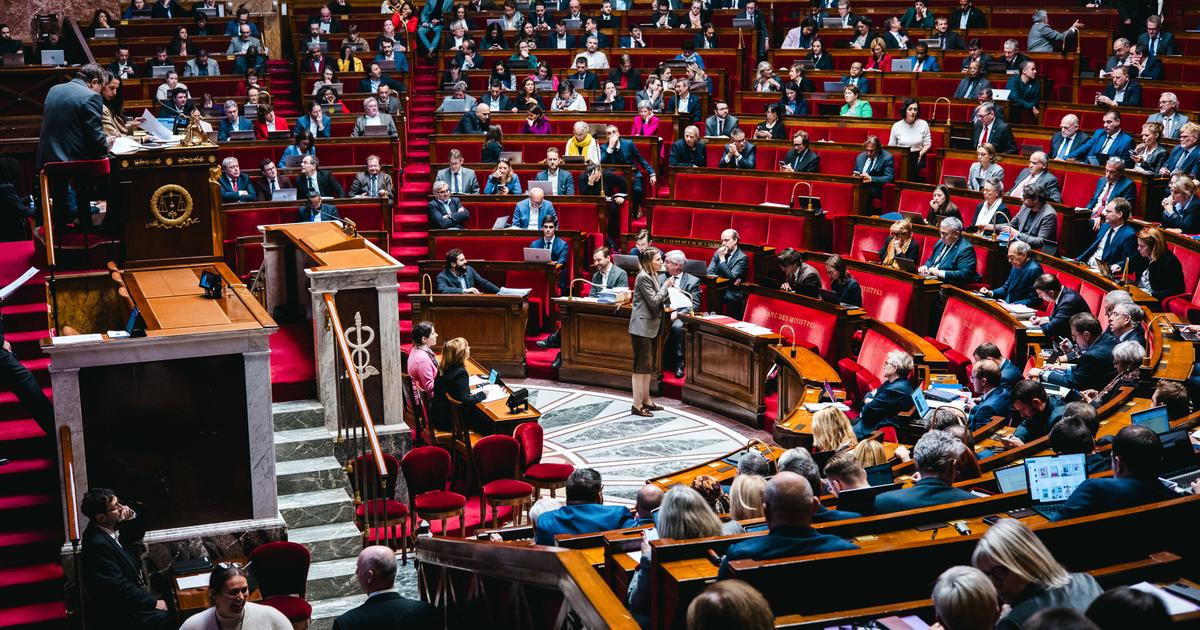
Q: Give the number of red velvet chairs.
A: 5